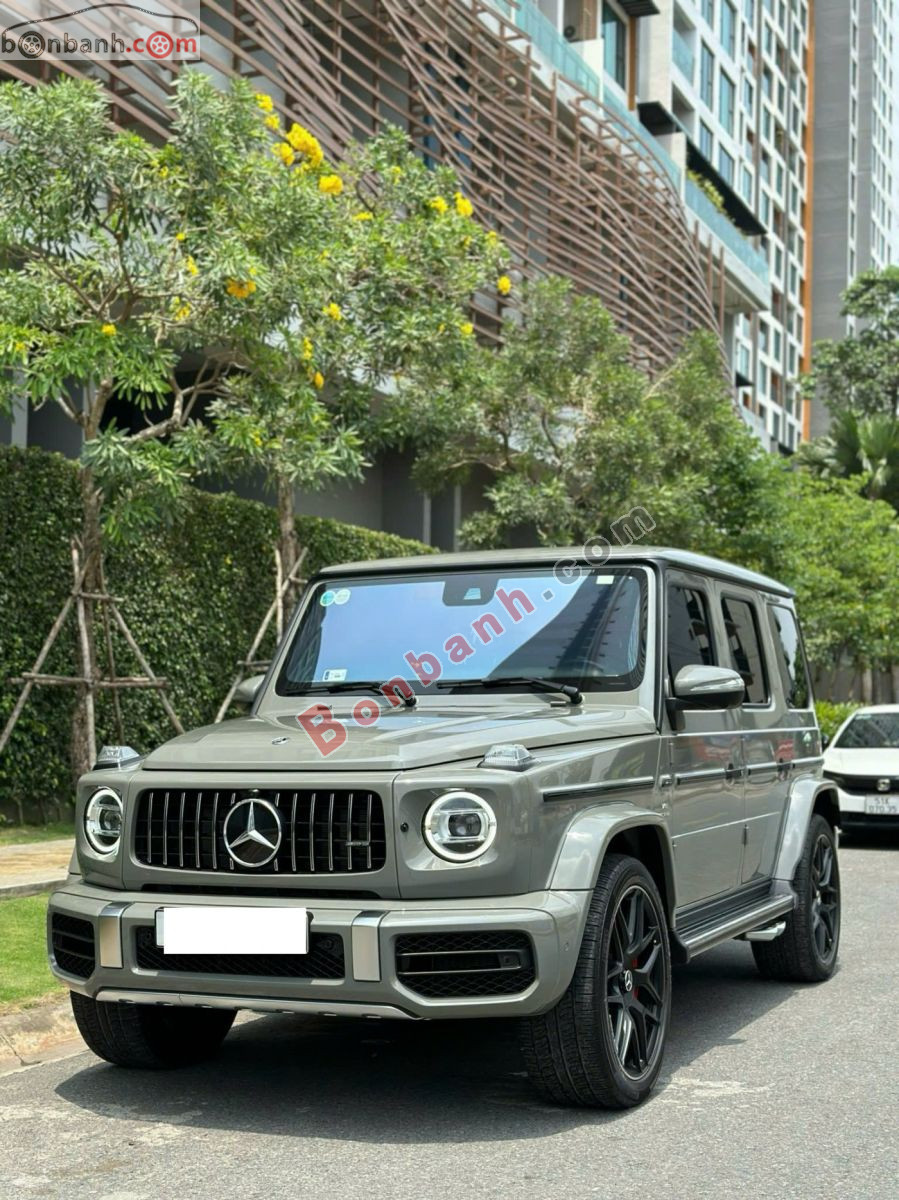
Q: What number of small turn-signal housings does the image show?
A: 2